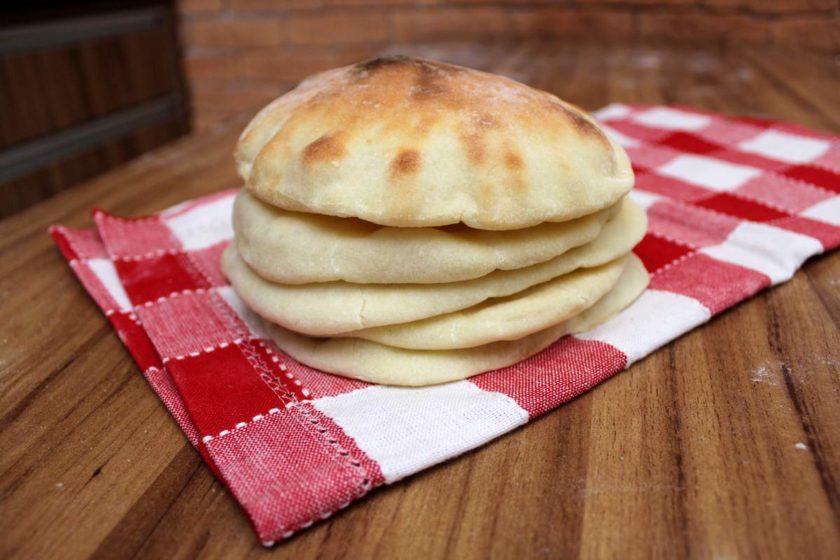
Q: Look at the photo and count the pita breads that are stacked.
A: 5